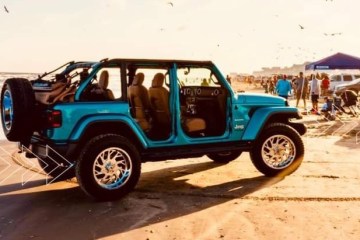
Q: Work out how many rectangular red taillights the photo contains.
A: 1